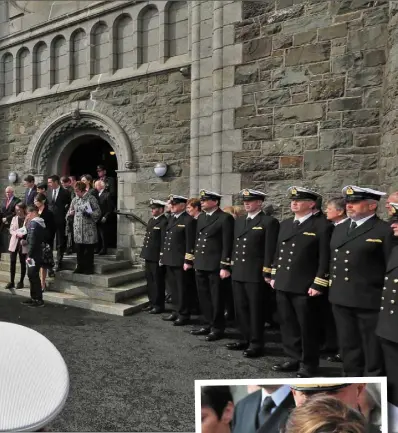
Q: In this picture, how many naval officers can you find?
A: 7